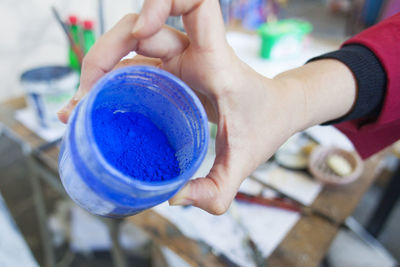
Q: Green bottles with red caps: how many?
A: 2